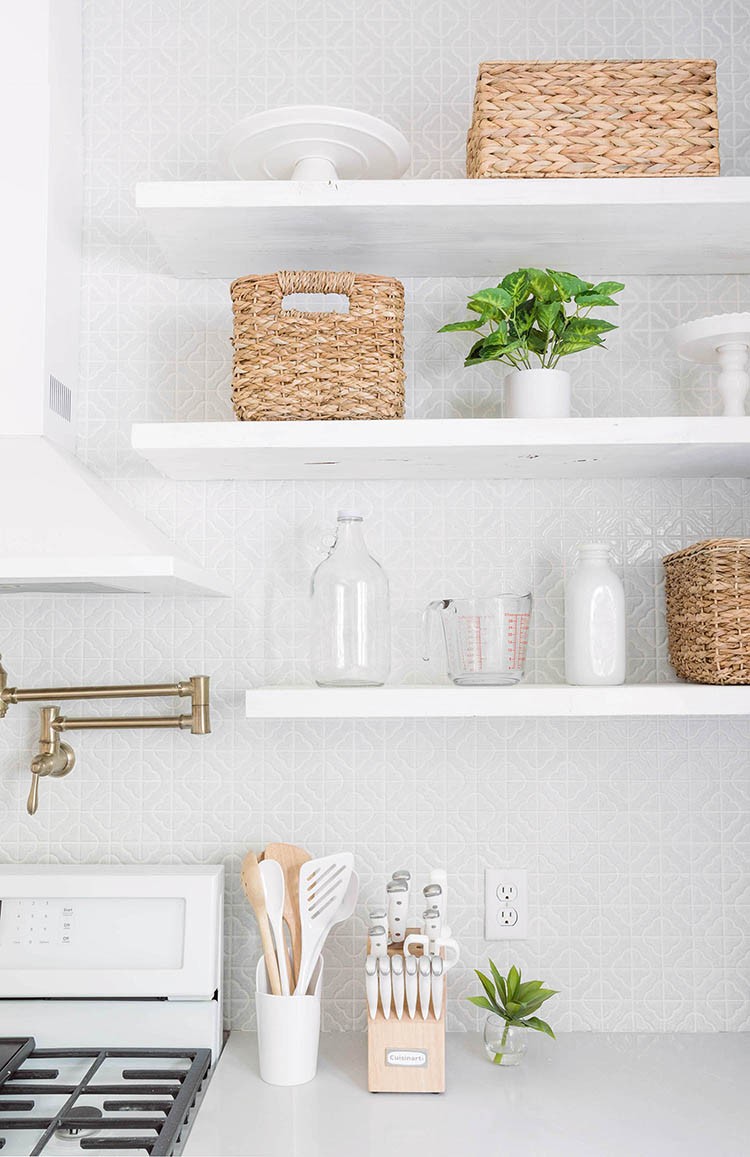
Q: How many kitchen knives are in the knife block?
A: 12